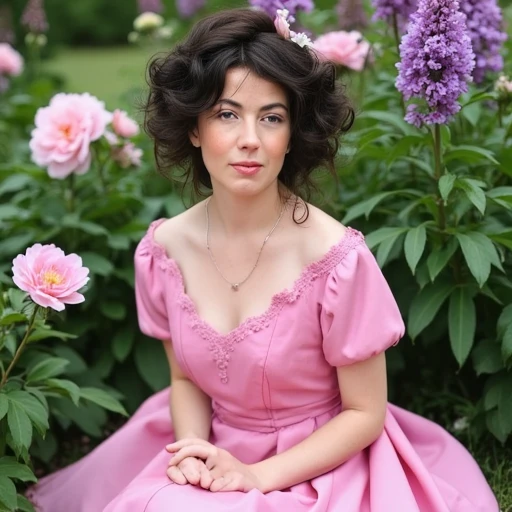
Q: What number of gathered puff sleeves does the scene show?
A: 2